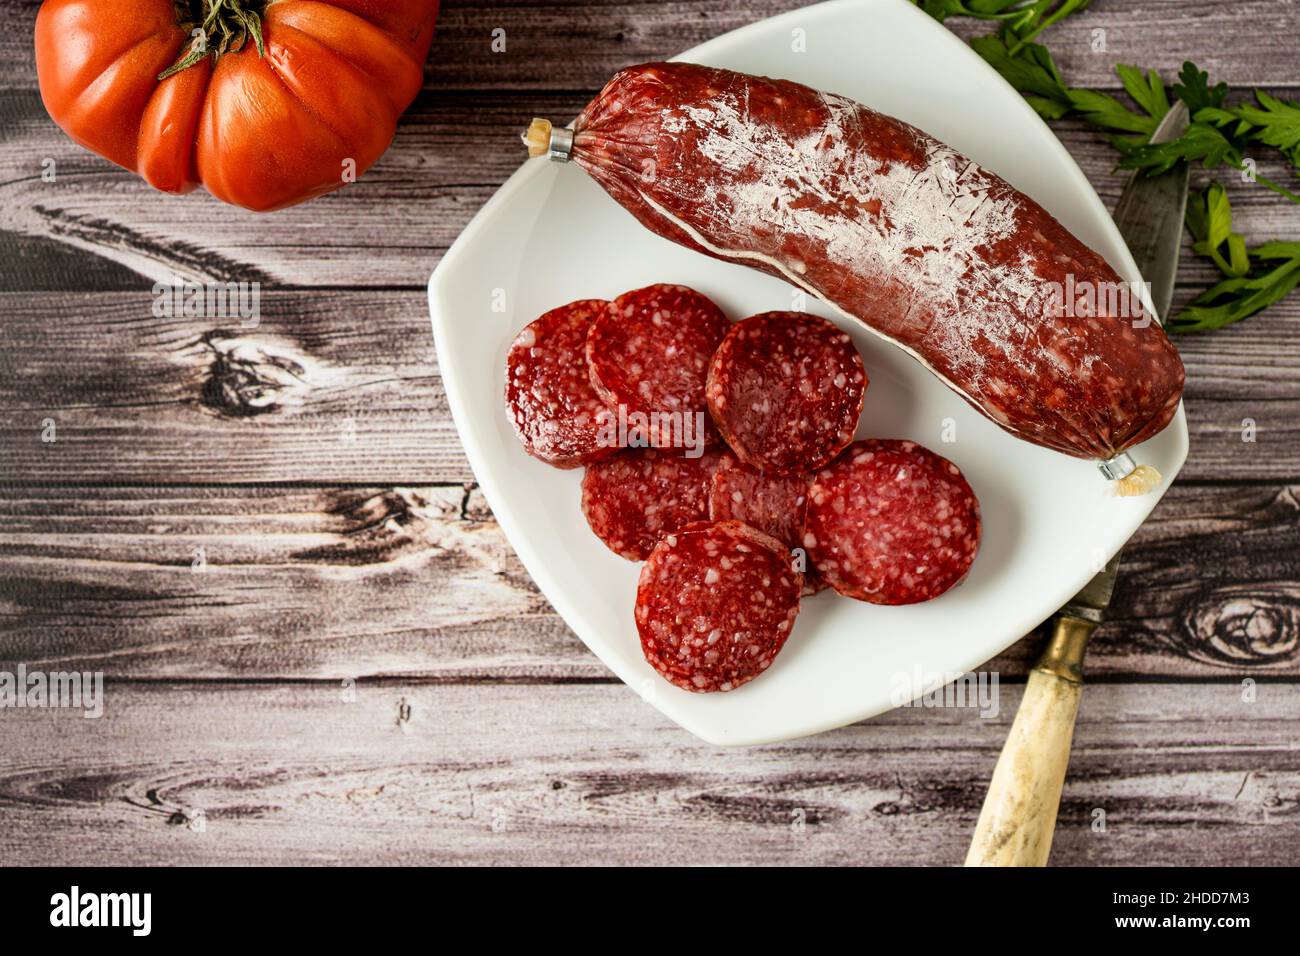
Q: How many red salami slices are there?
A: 7